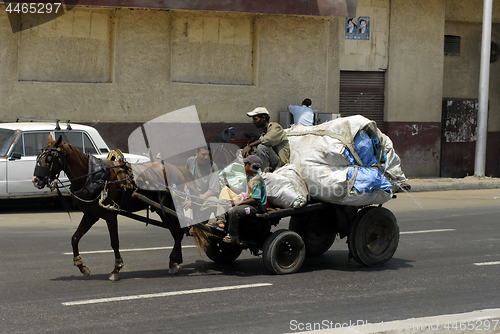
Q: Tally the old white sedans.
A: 1